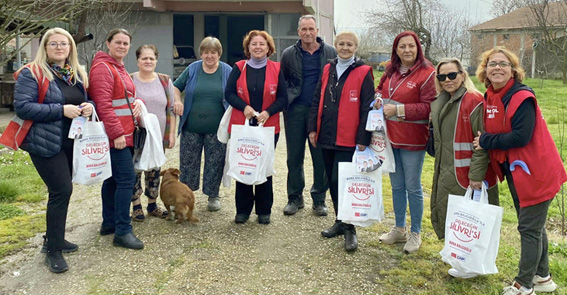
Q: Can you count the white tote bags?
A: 6